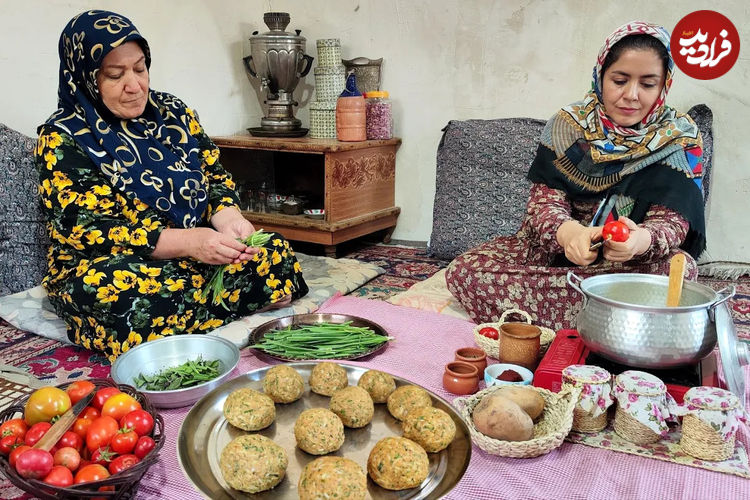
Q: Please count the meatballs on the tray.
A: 11